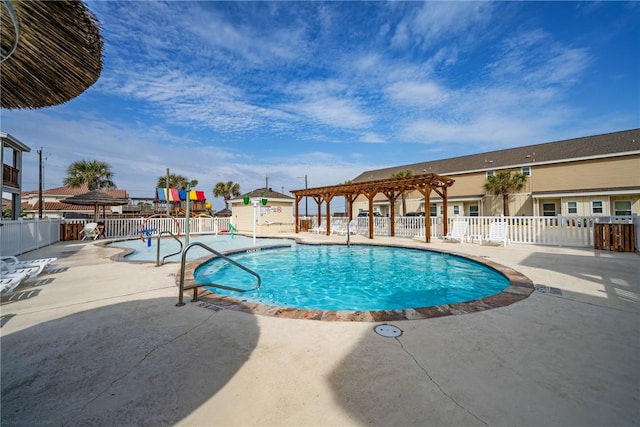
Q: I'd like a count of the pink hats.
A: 0